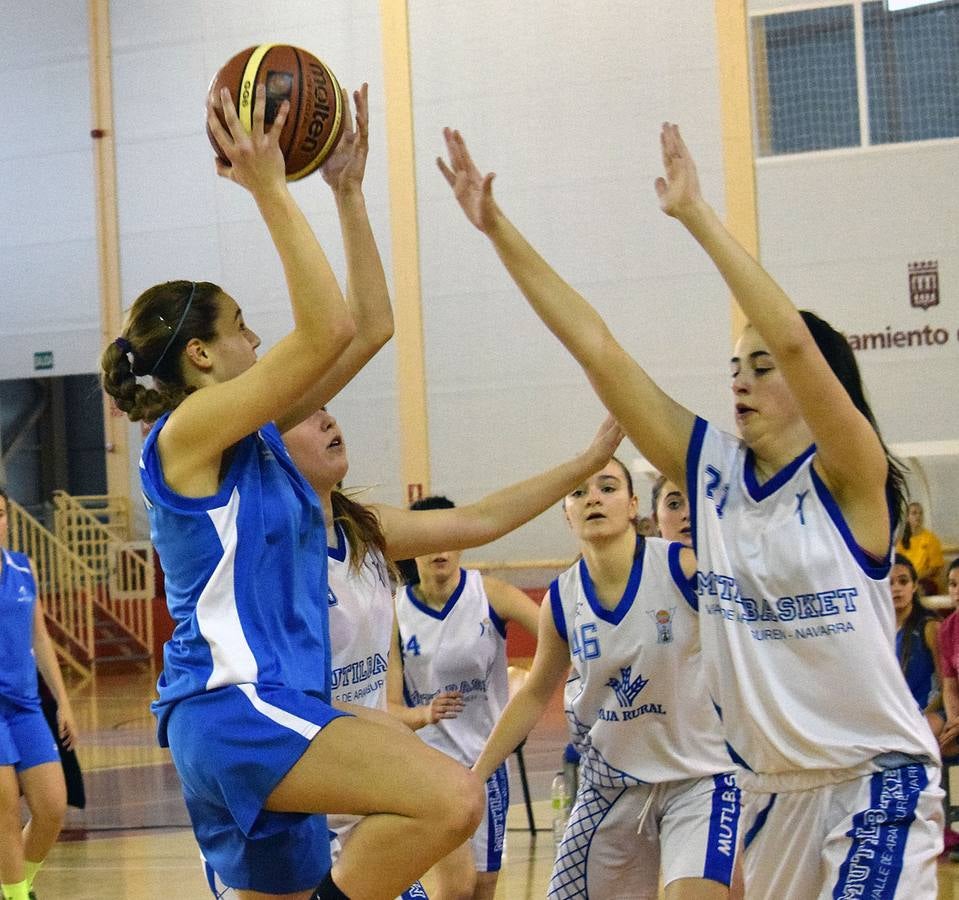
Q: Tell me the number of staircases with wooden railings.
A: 1